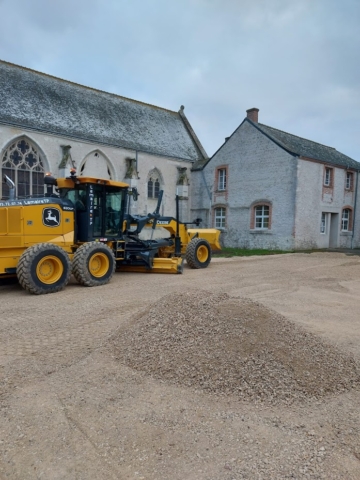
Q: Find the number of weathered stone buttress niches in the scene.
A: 3